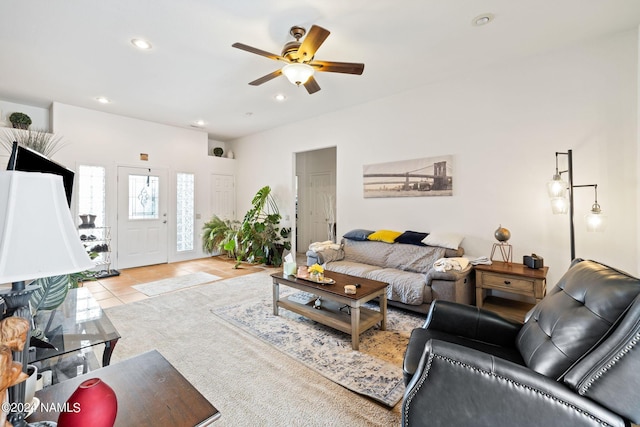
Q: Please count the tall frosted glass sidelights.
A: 2